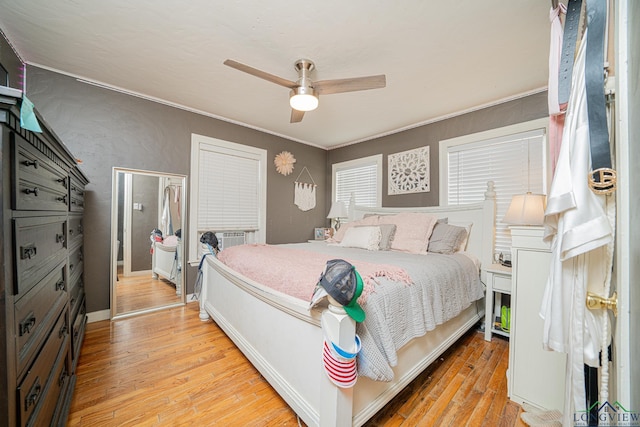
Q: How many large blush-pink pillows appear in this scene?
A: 2